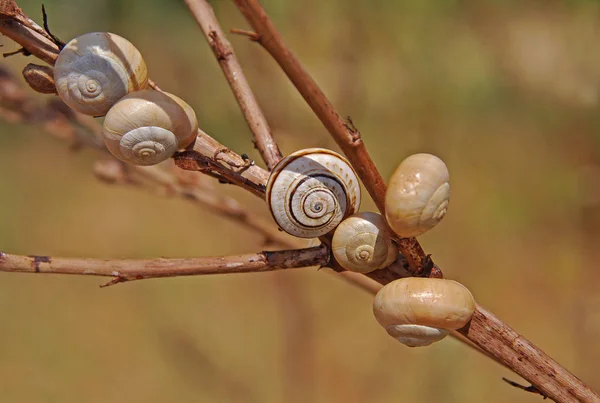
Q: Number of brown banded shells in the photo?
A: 1